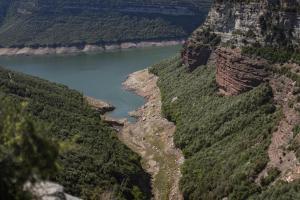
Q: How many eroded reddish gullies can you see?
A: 1